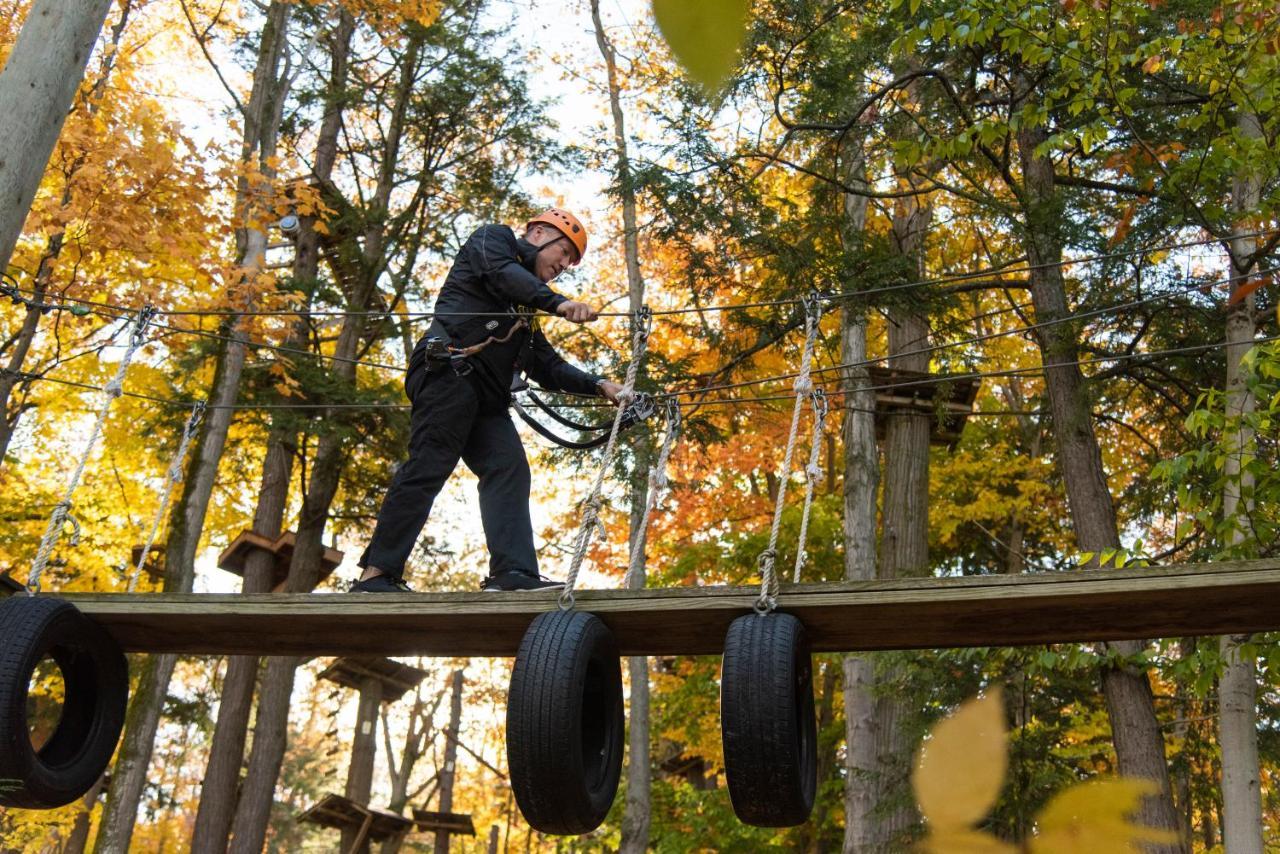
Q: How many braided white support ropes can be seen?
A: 6